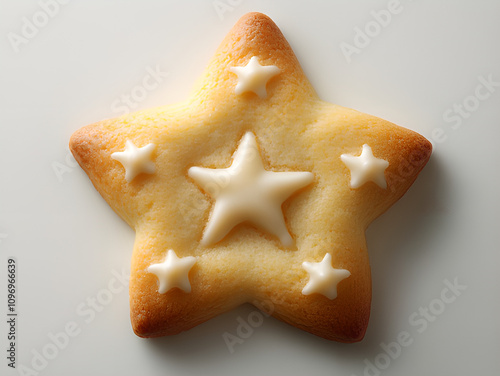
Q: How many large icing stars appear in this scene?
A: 1